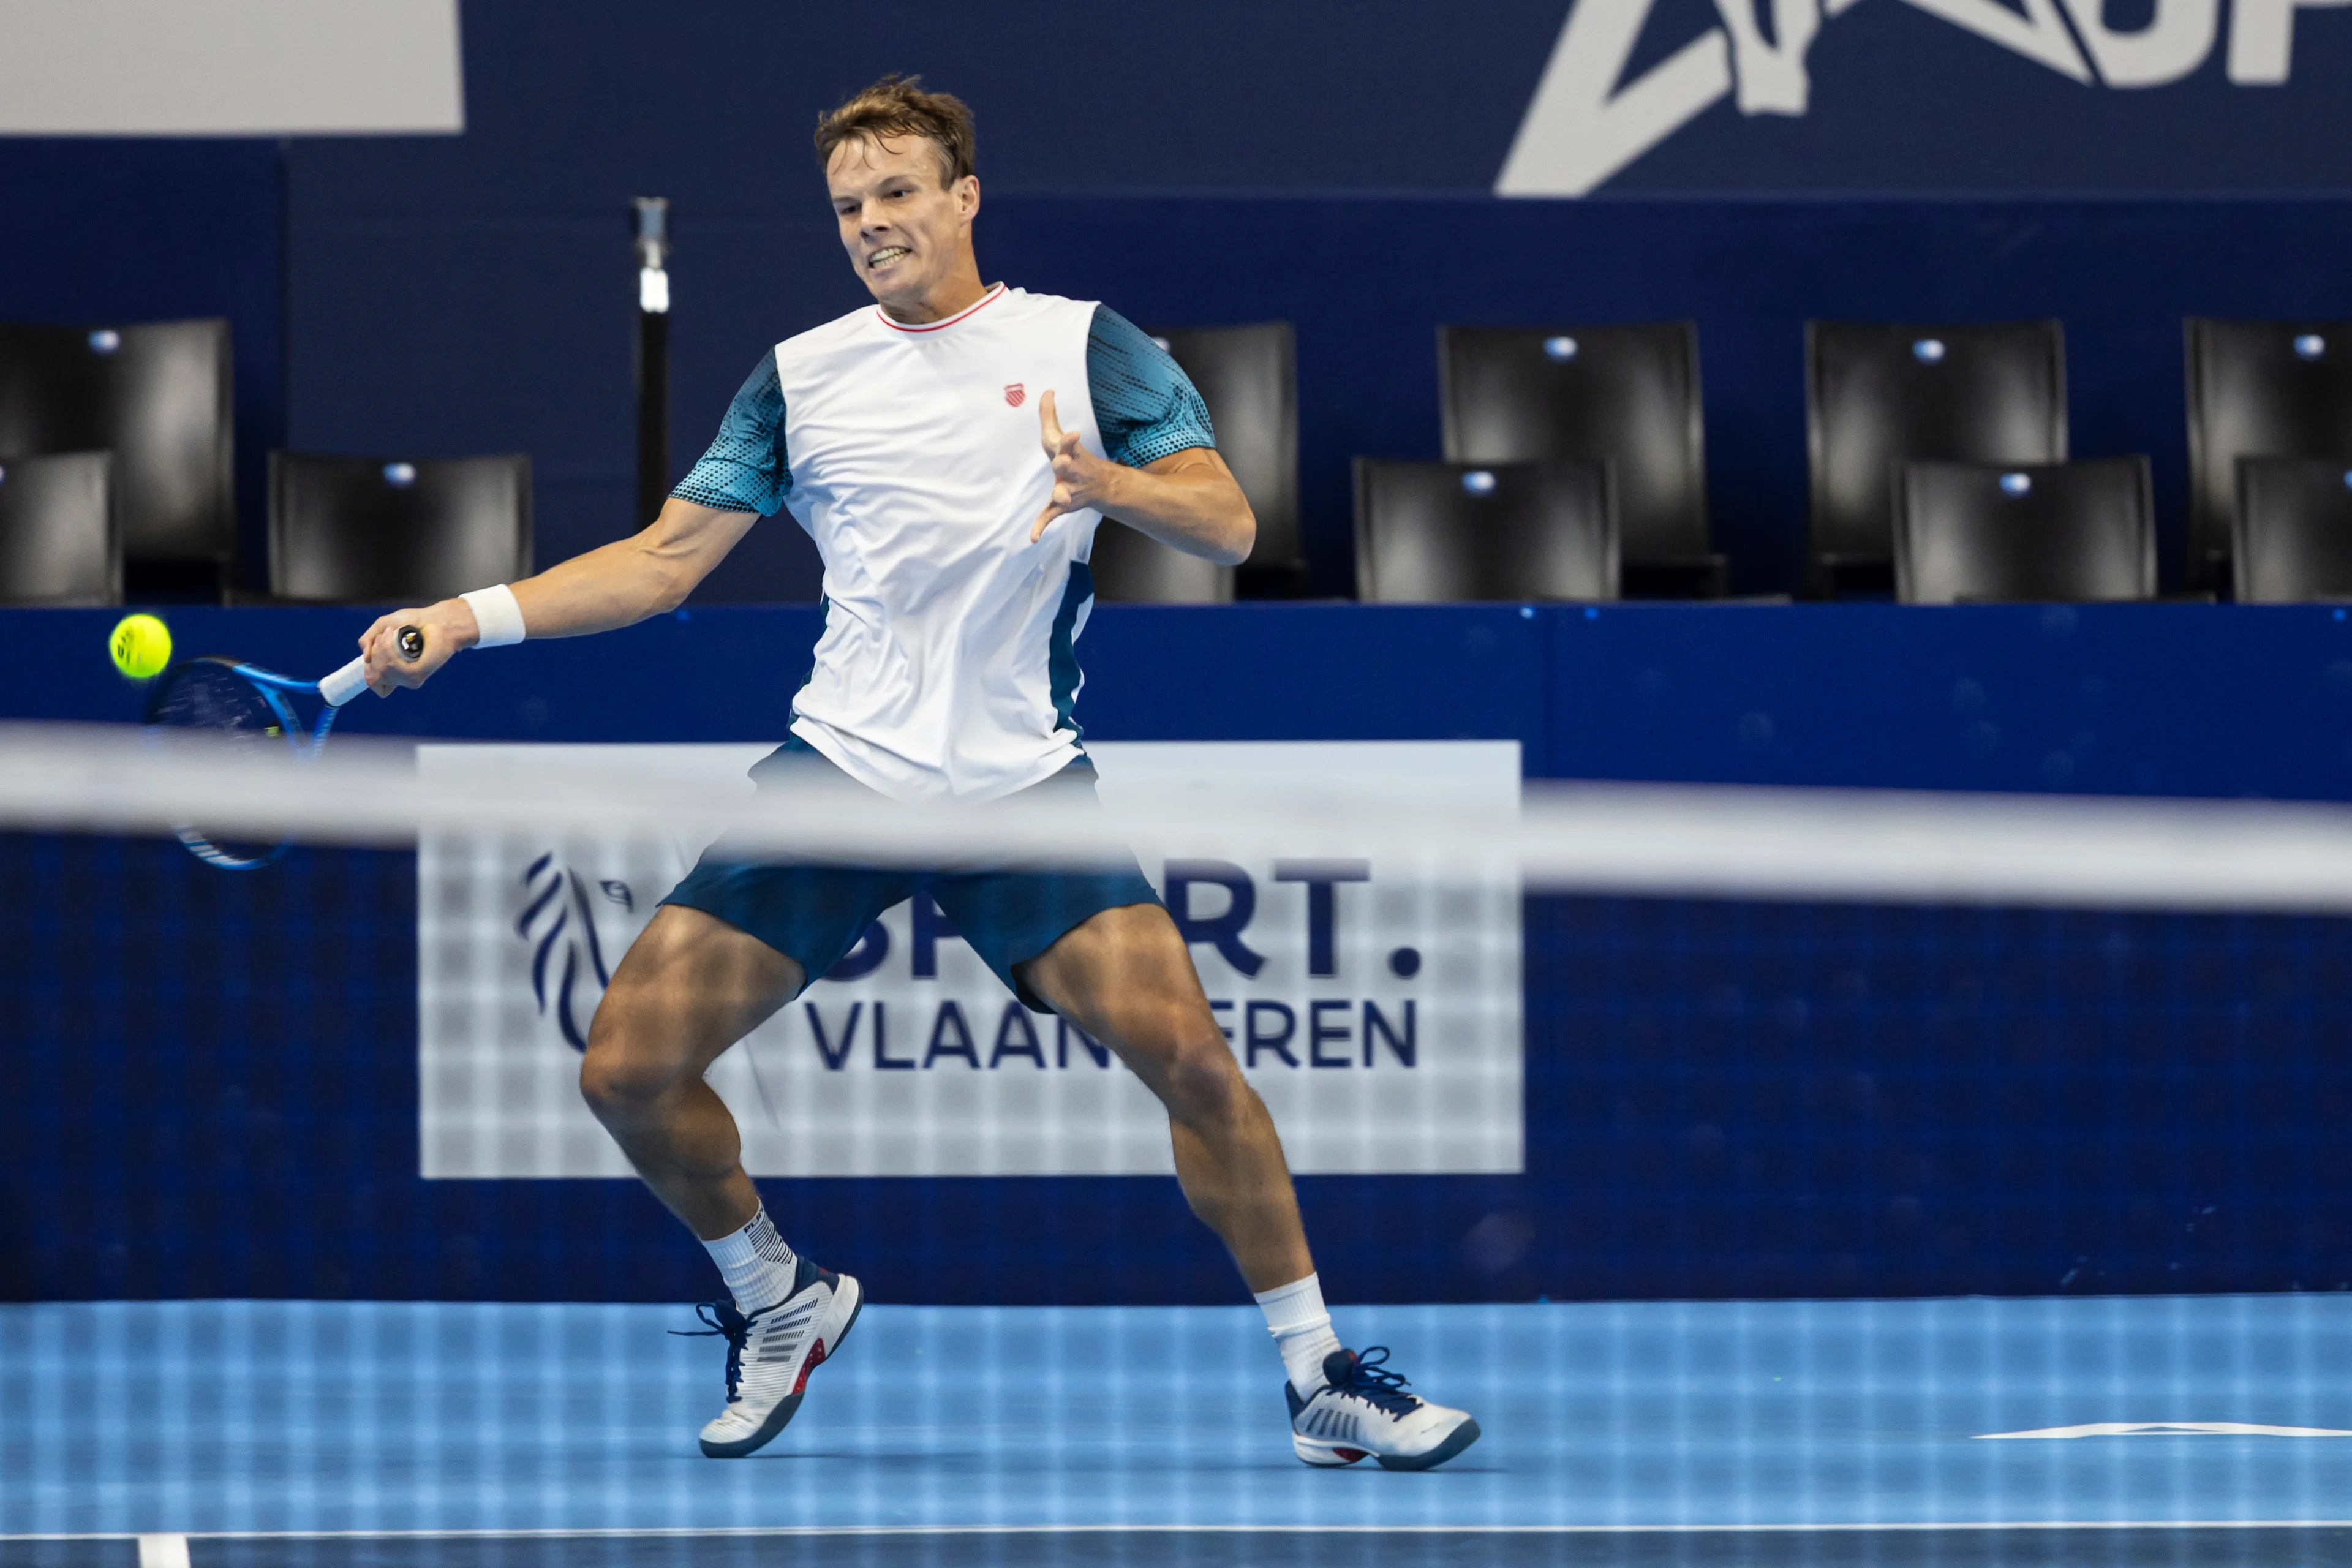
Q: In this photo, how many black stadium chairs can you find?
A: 11